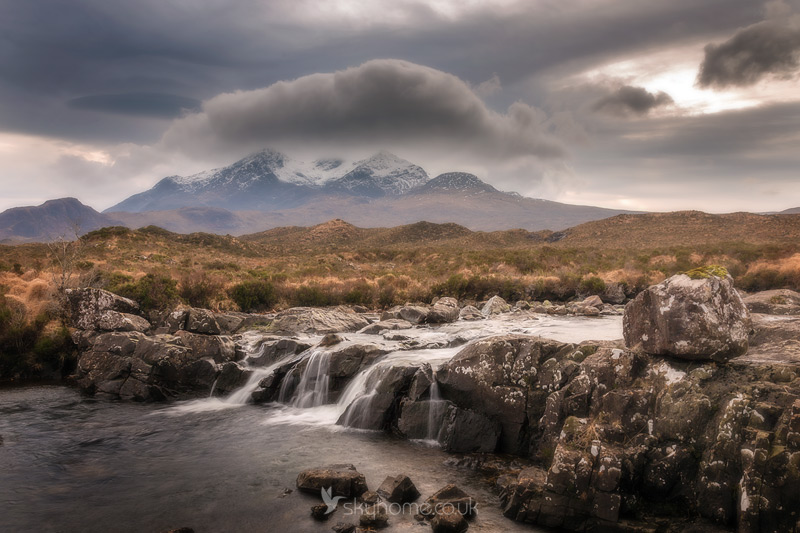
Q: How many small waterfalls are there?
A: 4